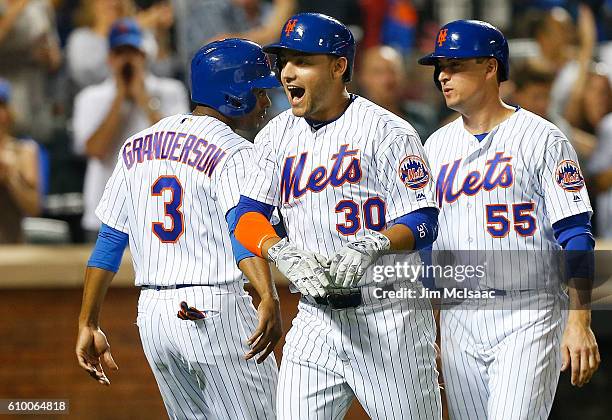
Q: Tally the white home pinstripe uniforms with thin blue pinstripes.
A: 3